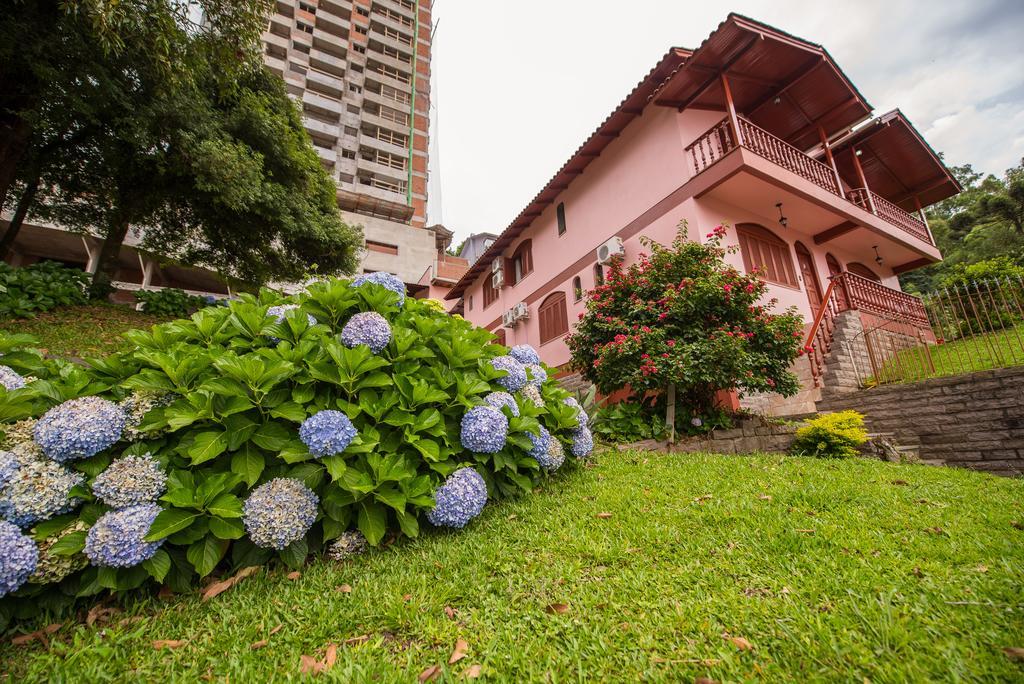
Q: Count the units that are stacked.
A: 2